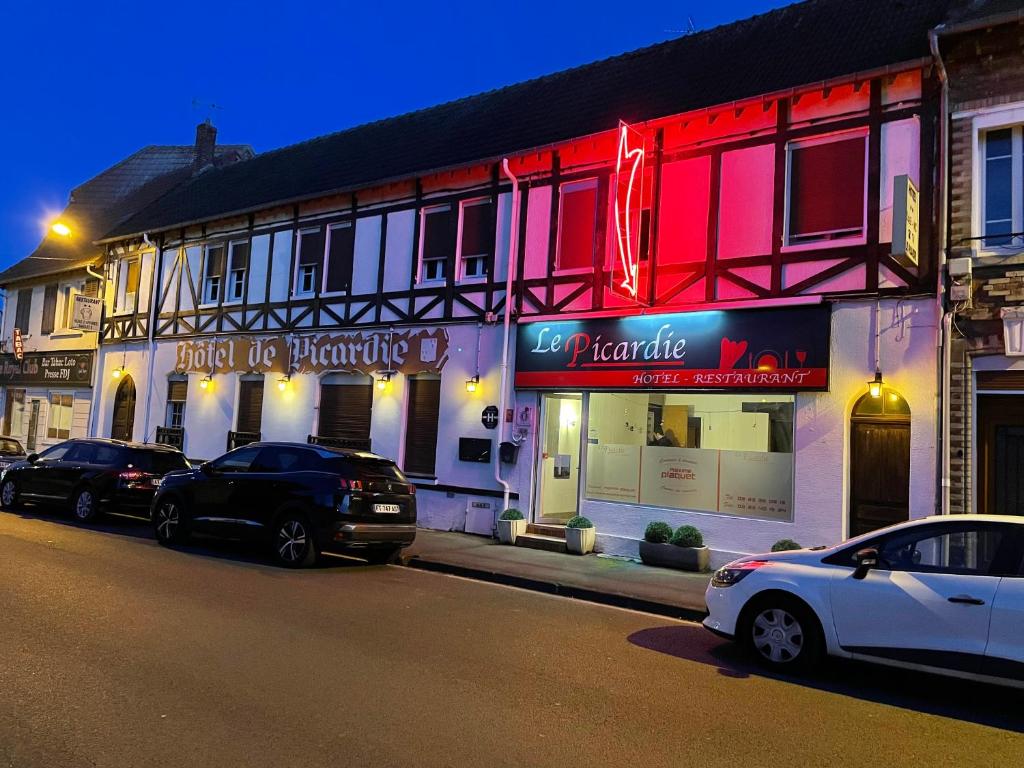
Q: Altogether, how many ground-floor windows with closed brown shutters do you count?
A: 3